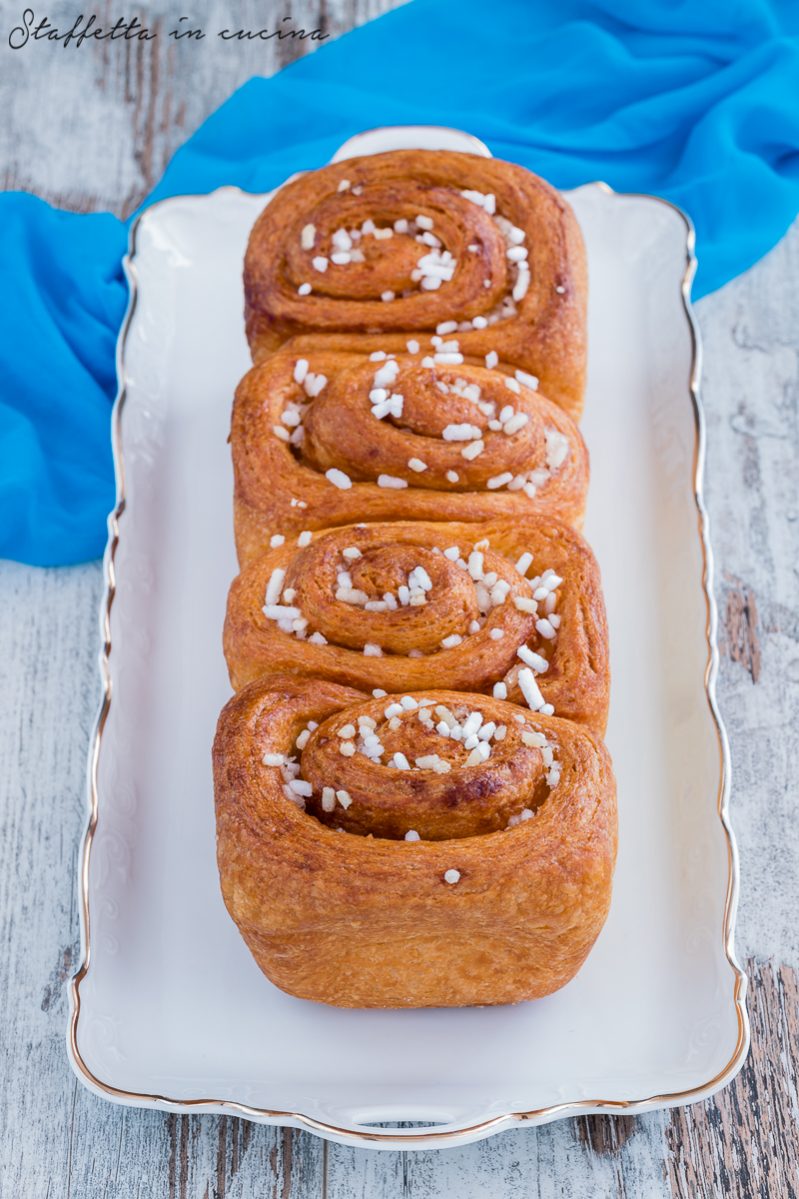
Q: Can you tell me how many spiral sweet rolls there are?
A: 4